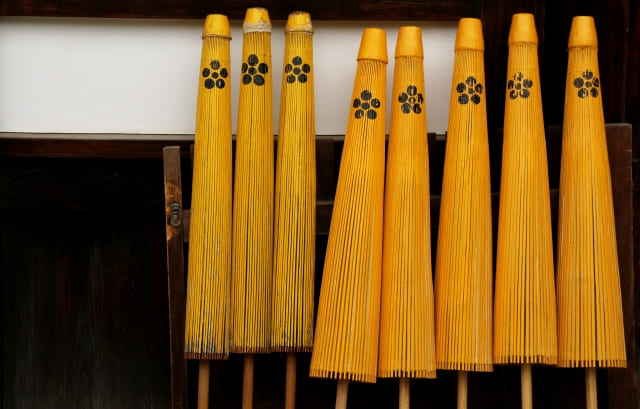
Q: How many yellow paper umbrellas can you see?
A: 8